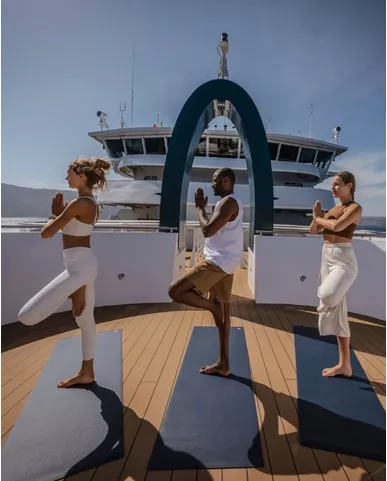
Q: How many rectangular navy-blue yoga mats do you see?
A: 3